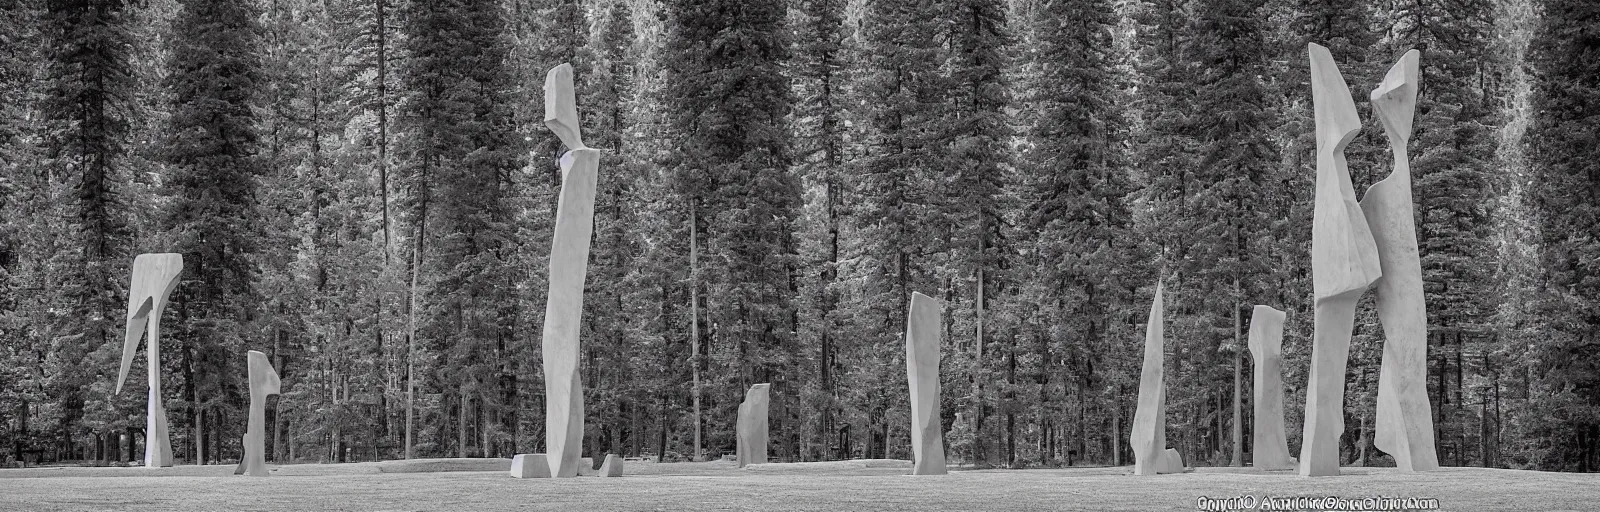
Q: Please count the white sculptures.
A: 9